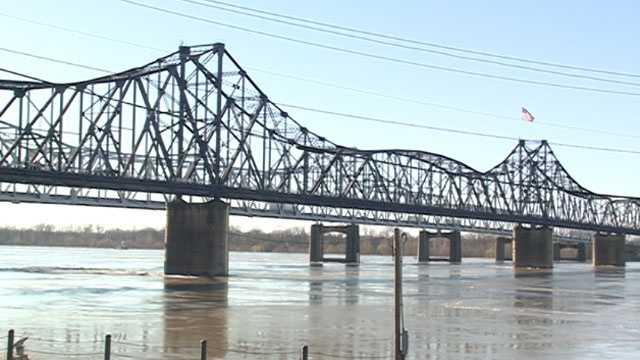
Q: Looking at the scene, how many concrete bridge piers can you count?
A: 7